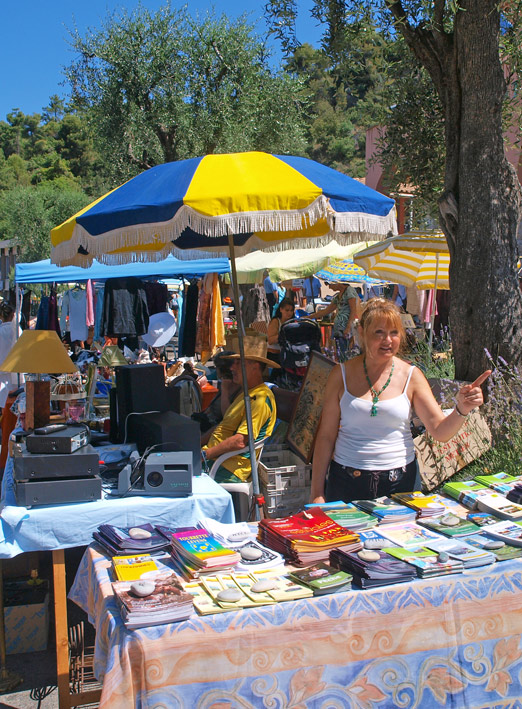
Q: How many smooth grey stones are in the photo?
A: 11